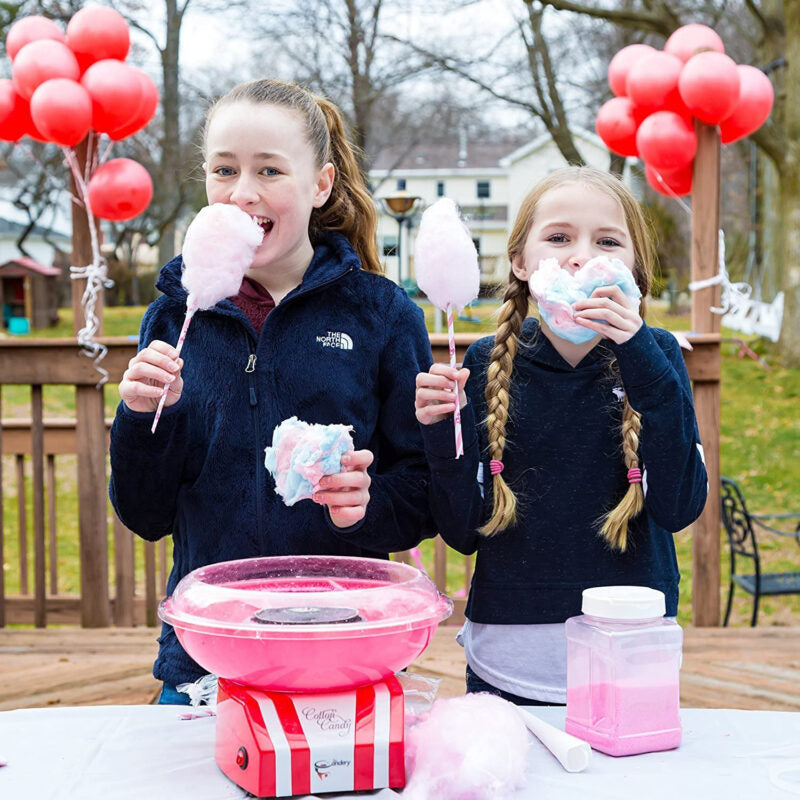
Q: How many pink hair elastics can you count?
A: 2